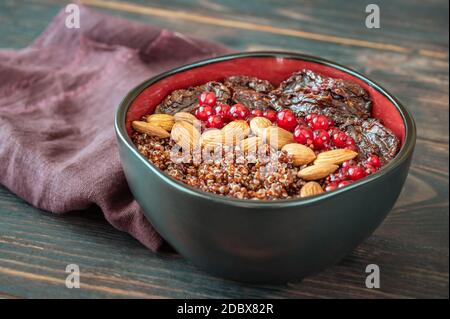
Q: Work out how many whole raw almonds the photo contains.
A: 13